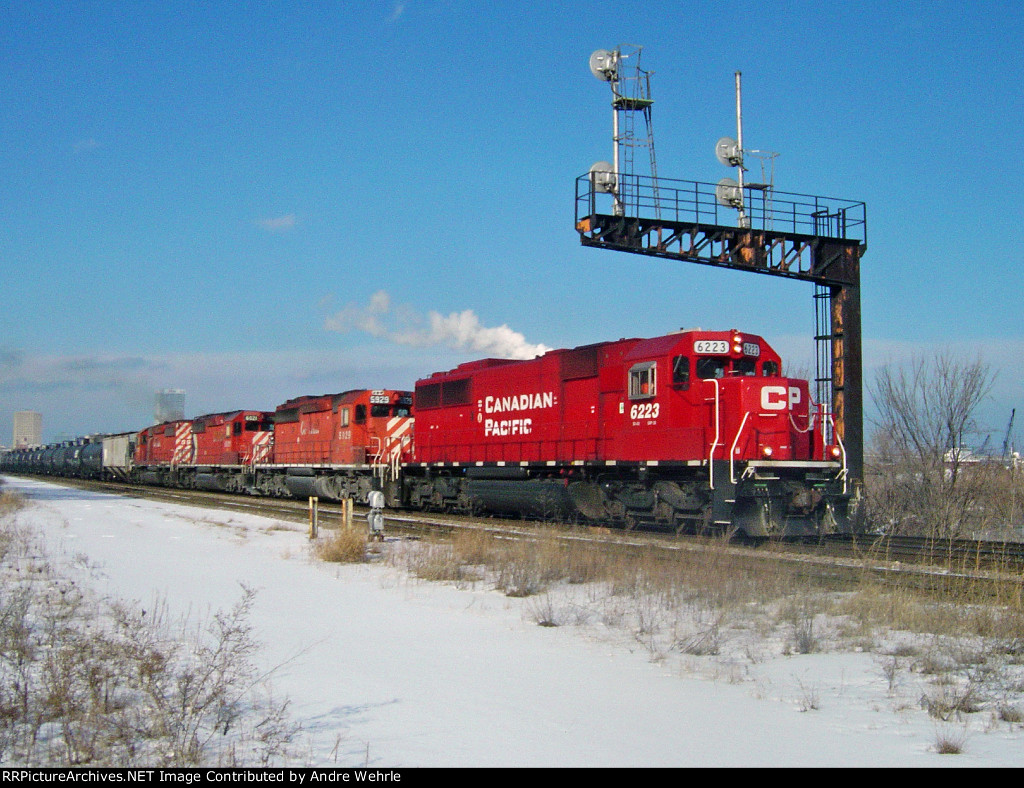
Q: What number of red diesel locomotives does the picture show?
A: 4